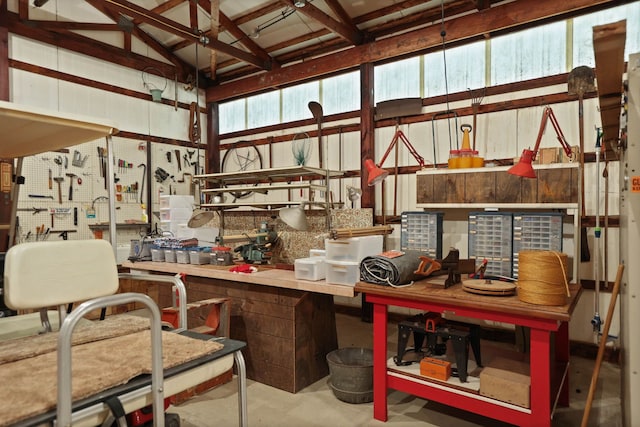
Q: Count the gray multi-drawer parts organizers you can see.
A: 3